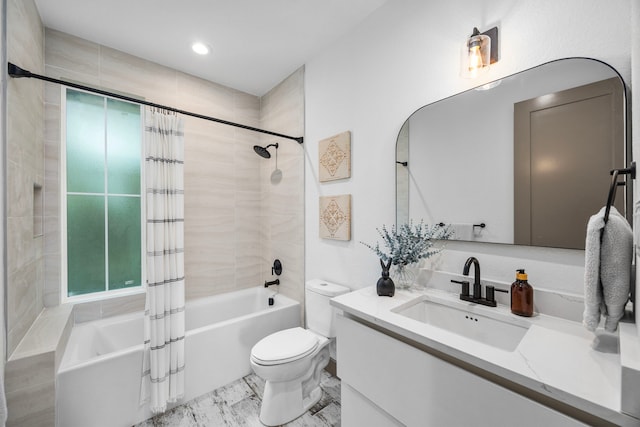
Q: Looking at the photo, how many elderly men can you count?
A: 0